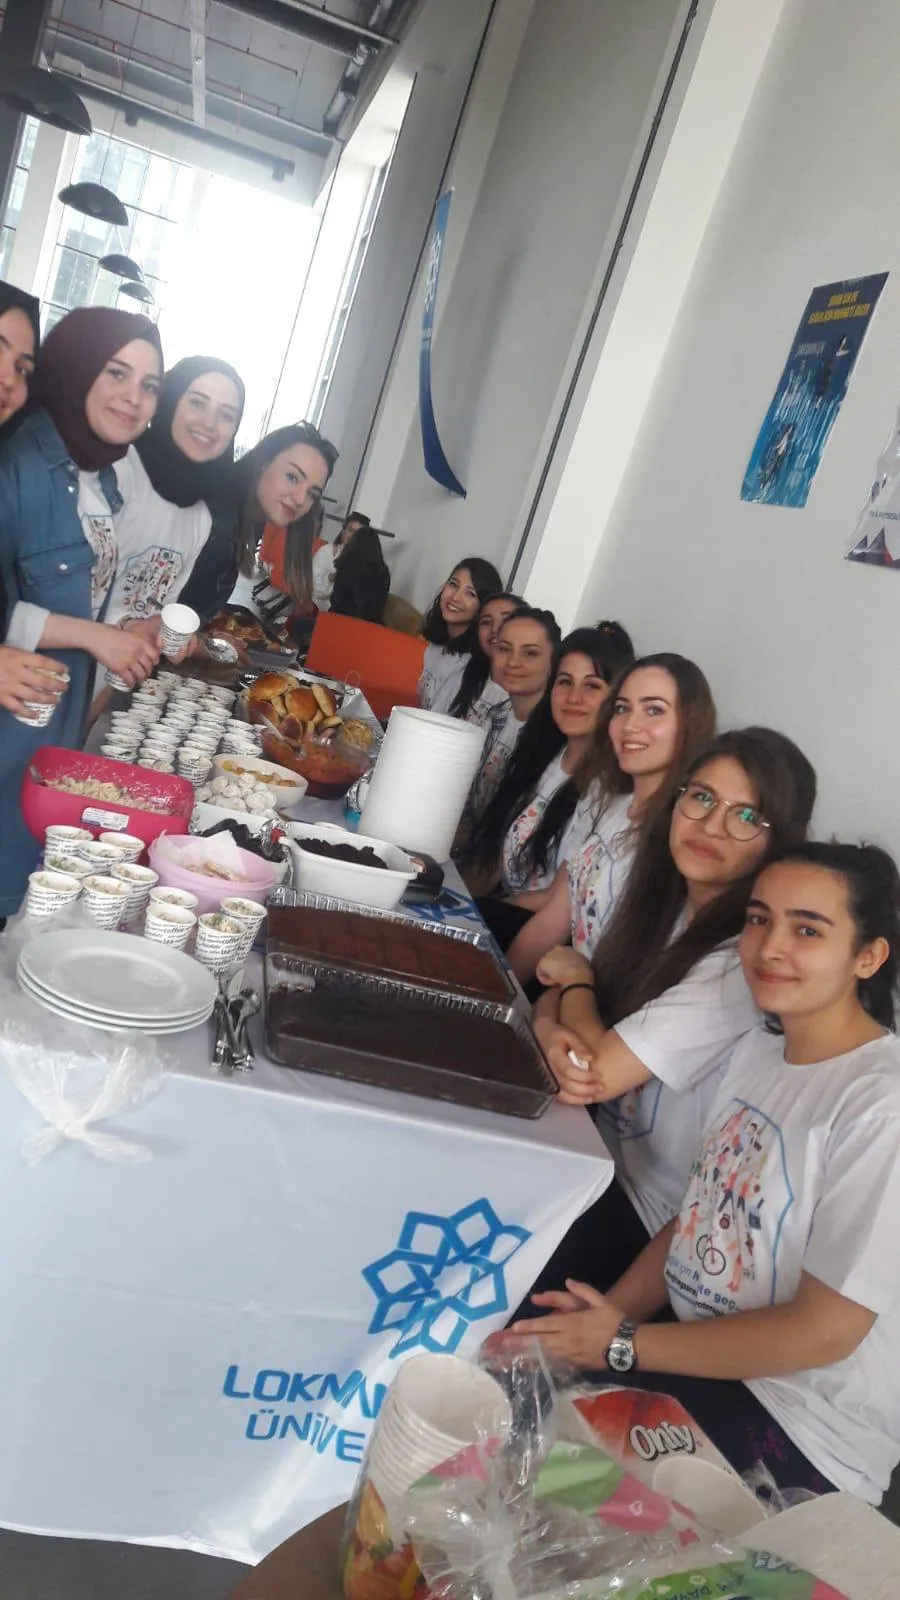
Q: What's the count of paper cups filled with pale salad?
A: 11